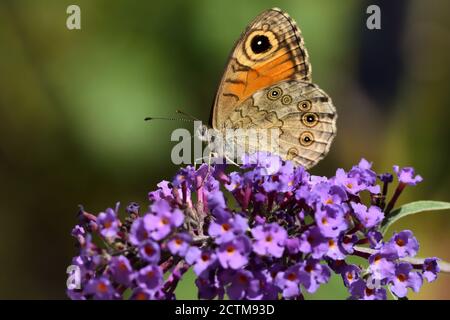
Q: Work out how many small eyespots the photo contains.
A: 6